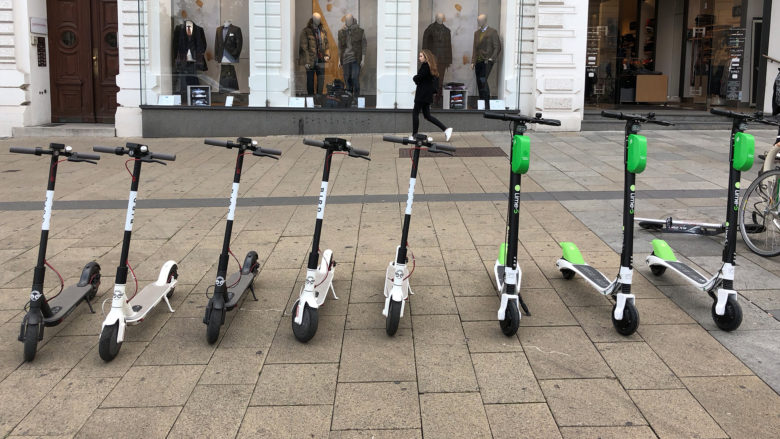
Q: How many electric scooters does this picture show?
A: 8